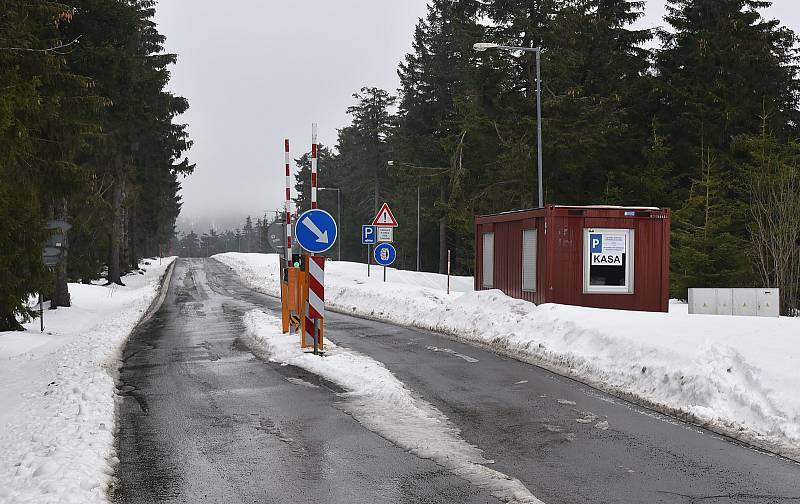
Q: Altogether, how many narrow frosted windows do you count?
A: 2